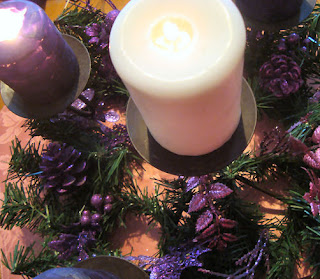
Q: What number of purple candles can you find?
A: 3